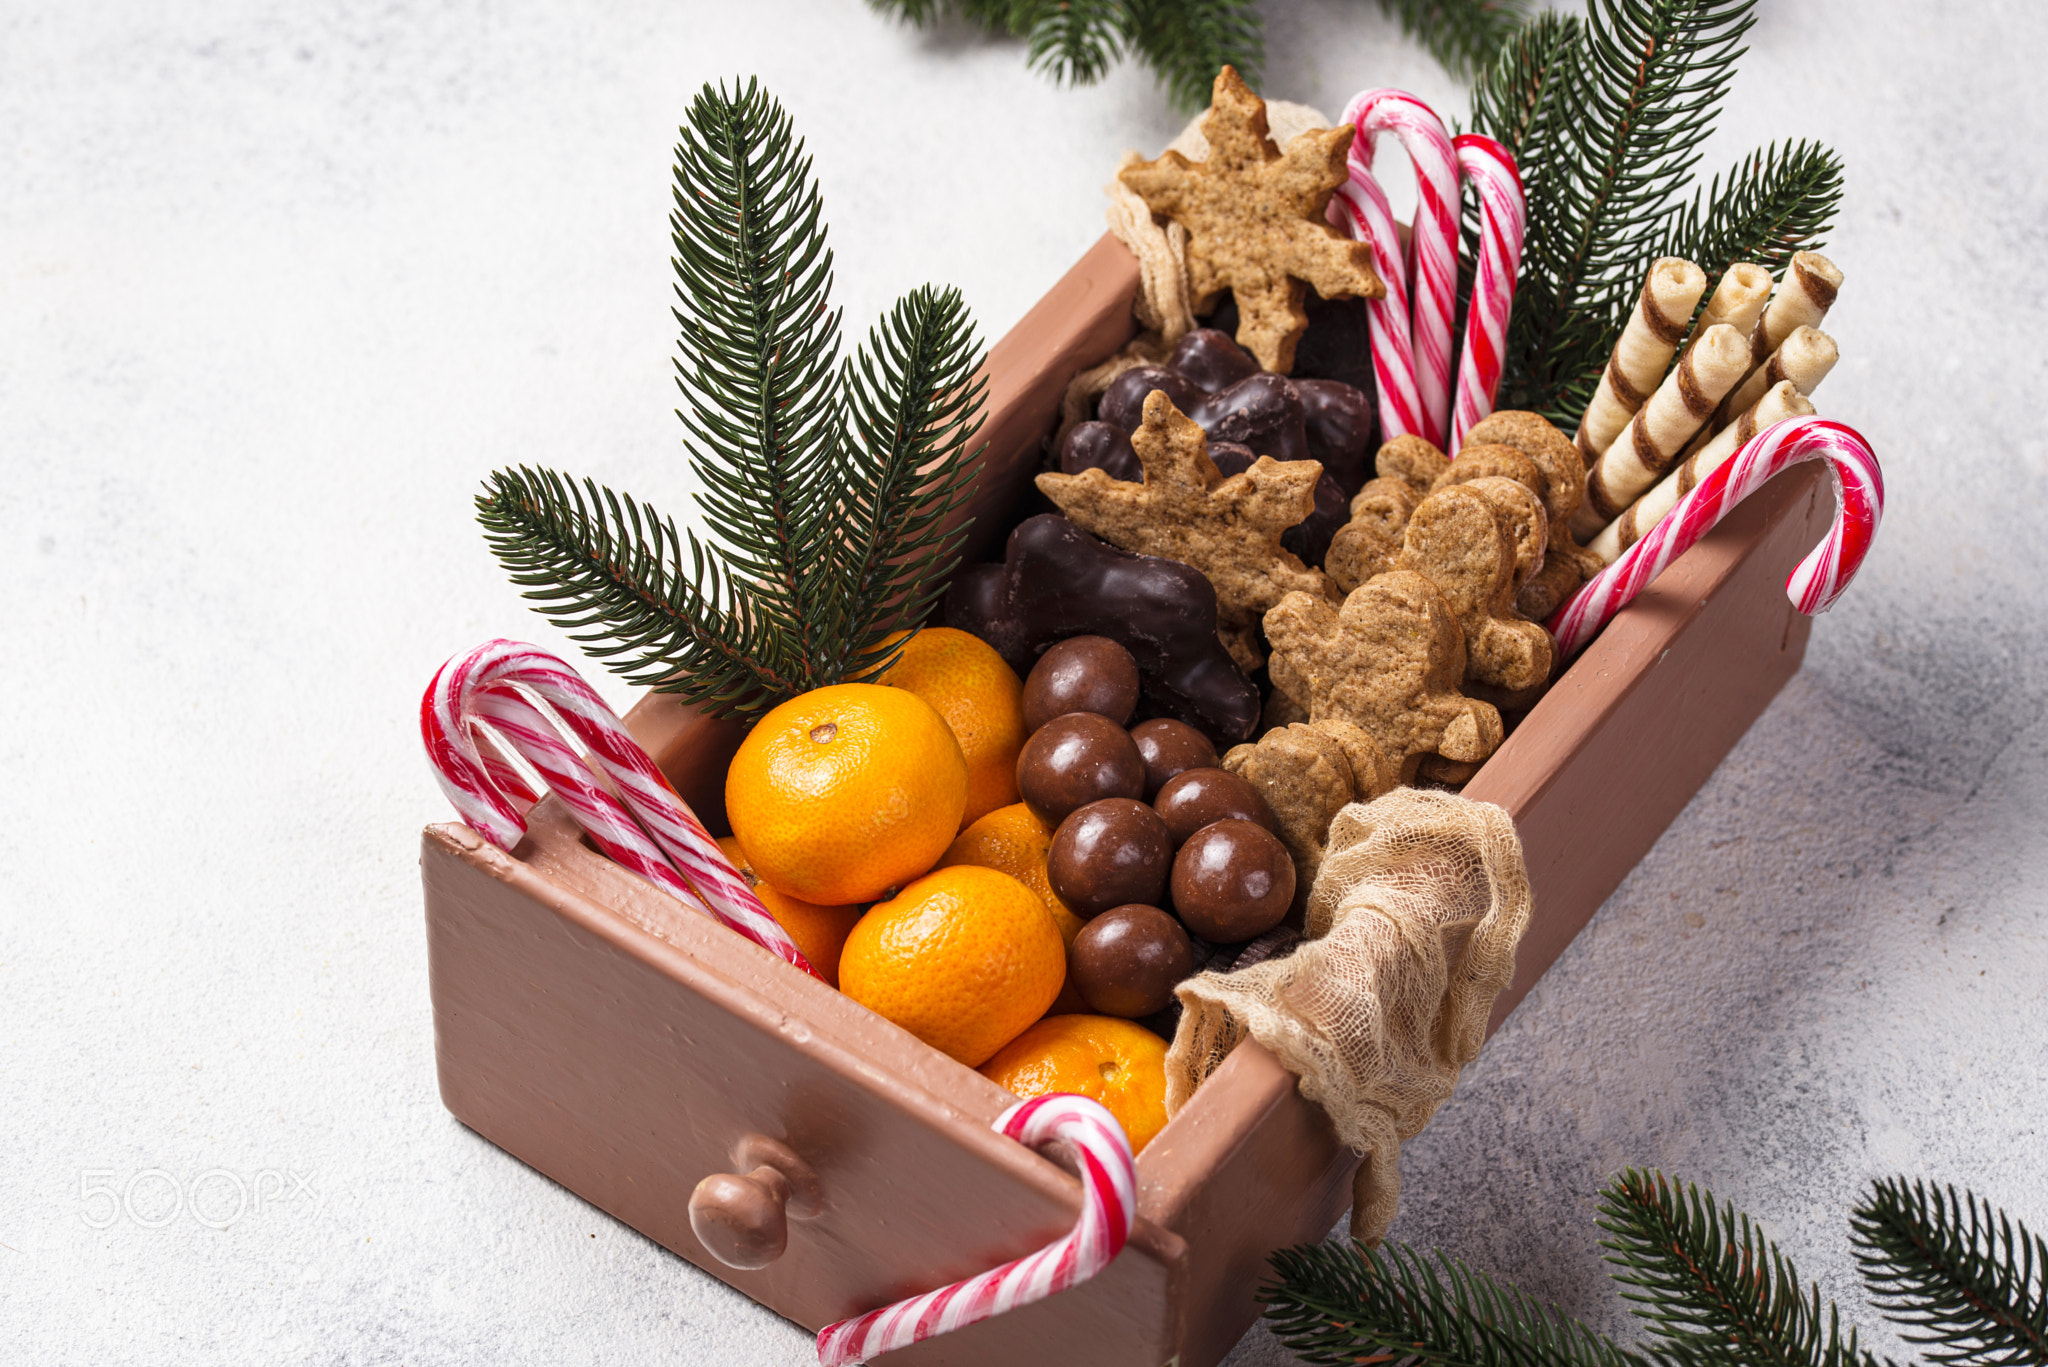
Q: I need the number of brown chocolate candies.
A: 7